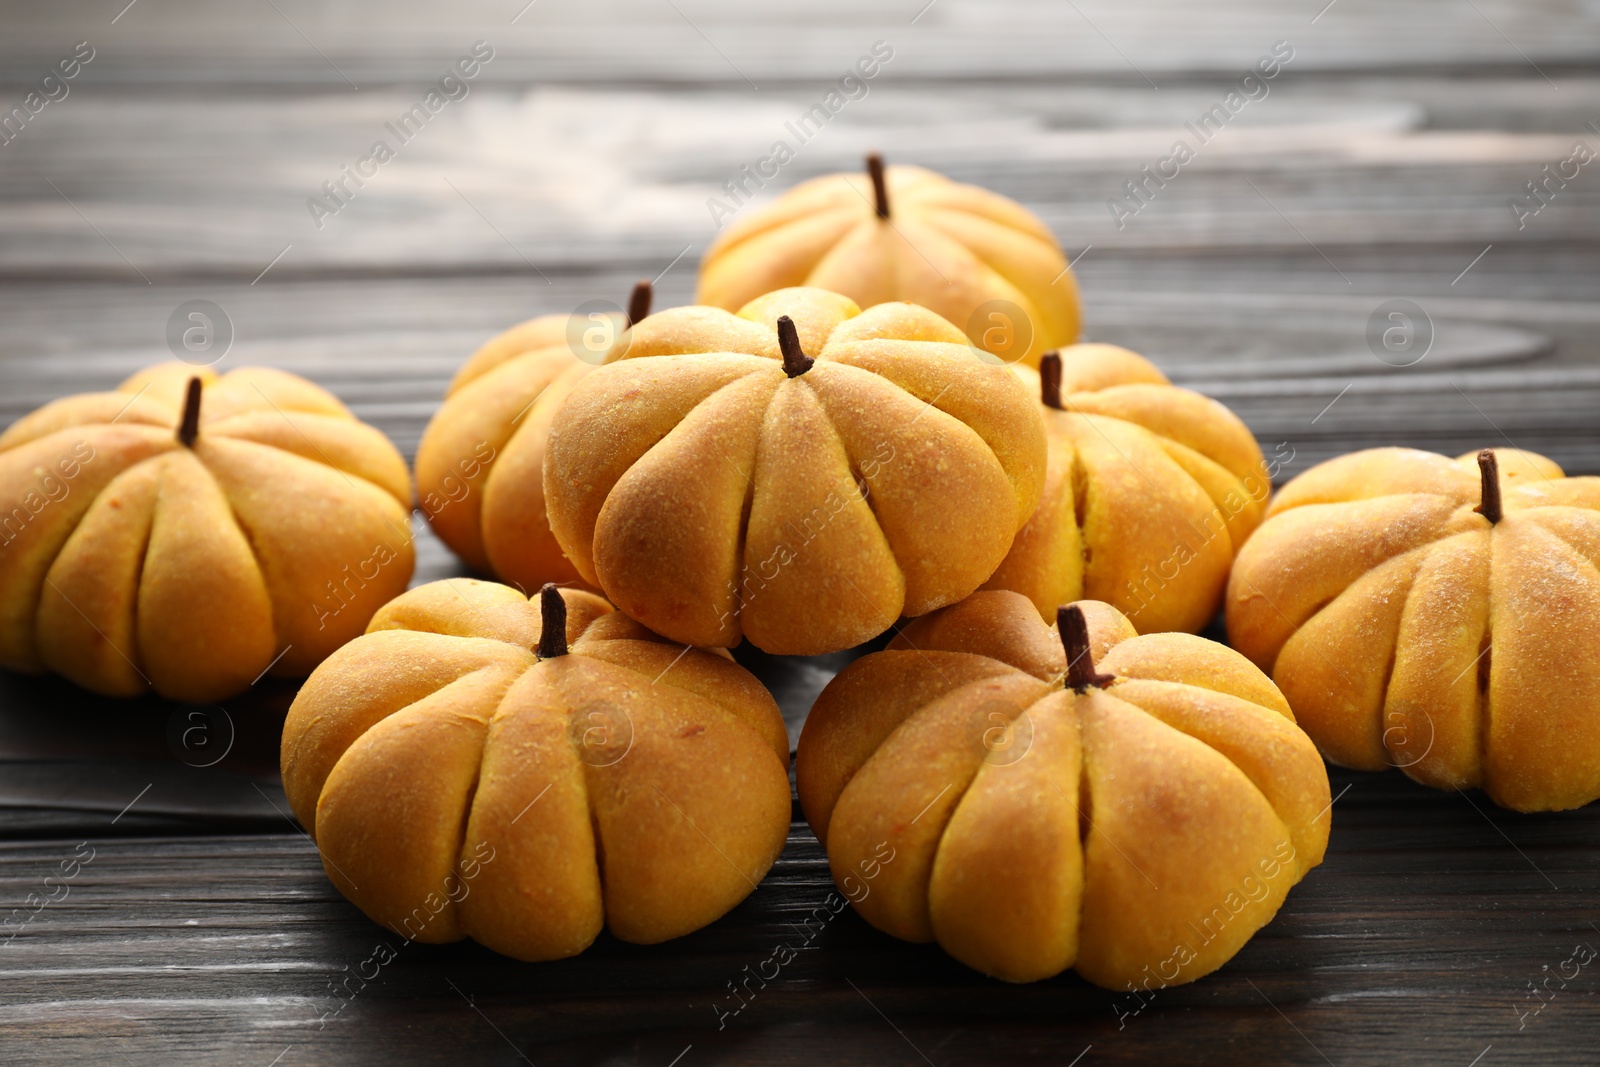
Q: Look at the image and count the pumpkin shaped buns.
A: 8